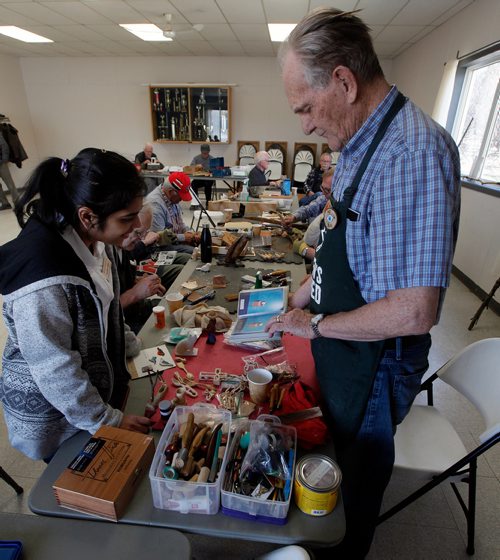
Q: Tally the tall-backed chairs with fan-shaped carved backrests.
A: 4